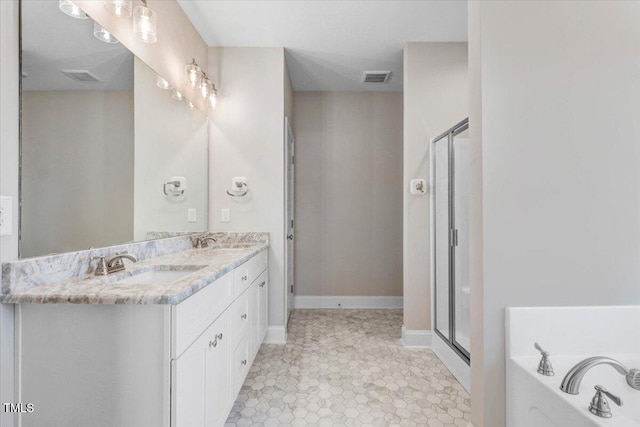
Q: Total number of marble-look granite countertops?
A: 1